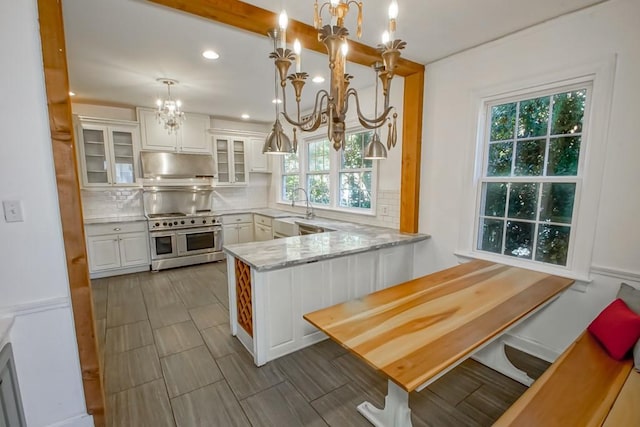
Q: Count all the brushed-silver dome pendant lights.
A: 2